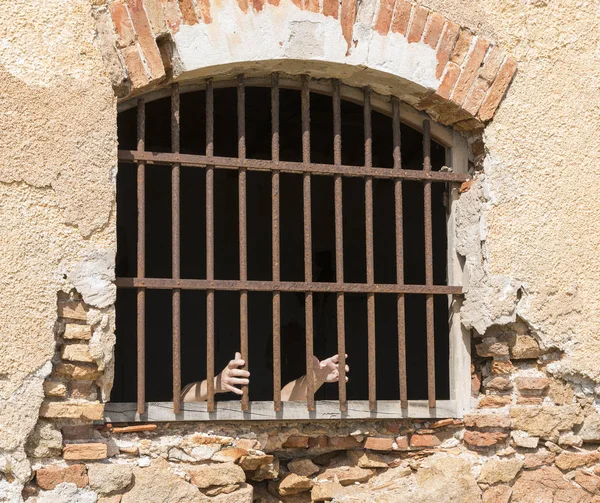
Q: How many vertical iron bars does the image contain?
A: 10